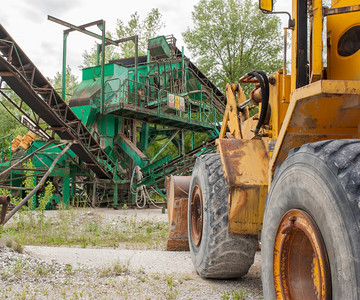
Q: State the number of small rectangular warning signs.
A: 3